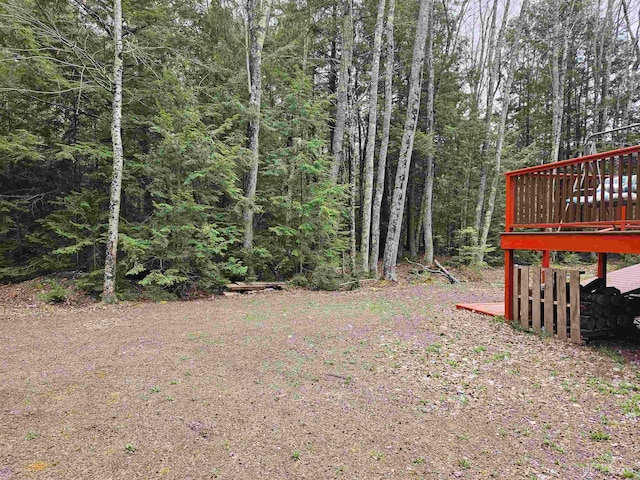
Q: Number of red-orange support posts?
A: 3